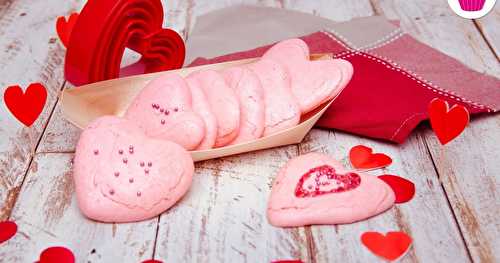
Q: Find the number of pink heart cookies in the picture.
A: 8